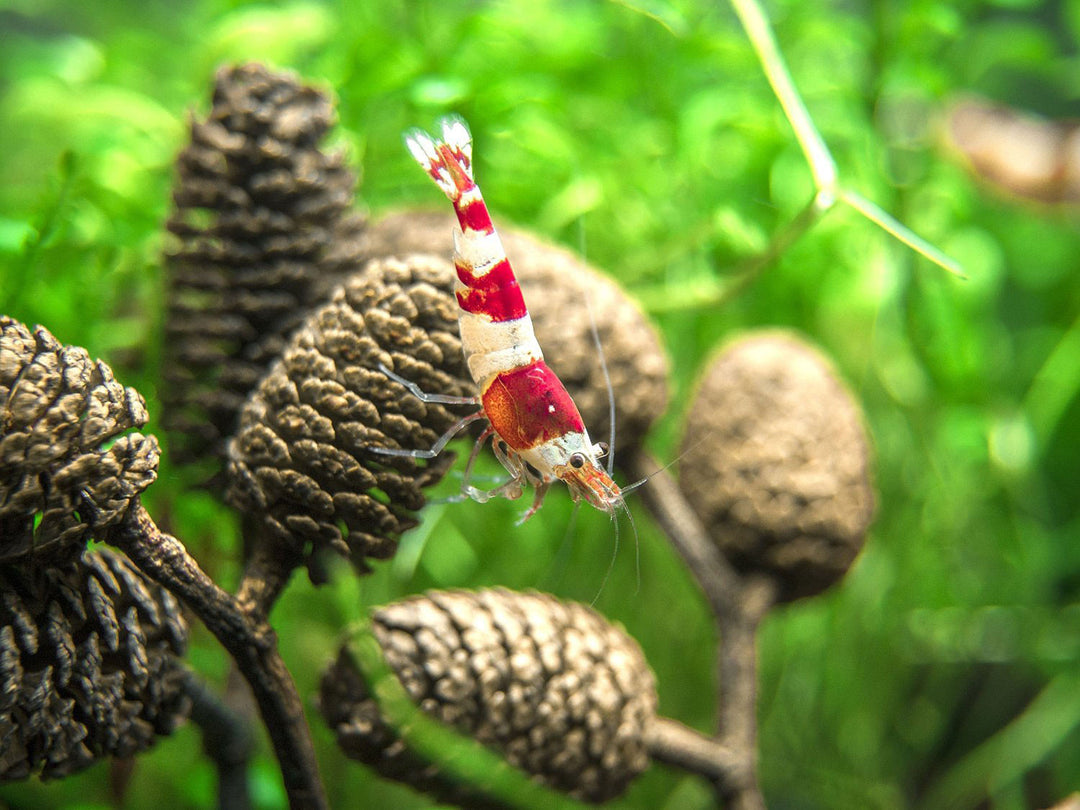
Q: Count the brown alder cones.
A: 7